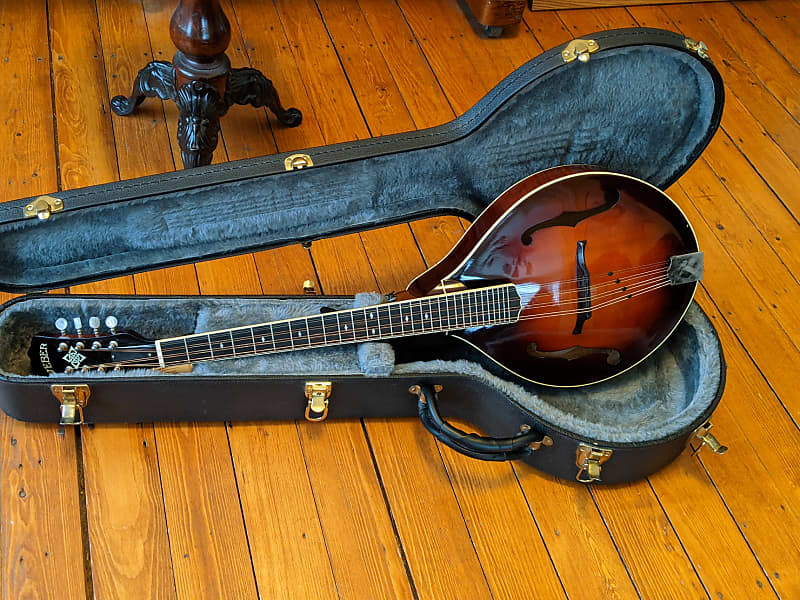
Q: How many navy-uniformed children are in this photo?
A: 0